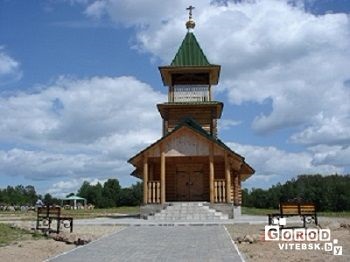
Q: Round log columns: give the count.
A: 4